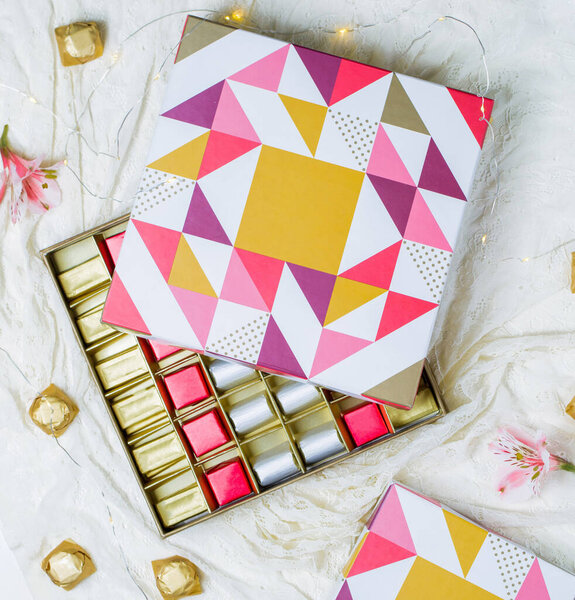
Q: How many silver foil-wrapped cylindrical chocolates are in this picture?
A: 5